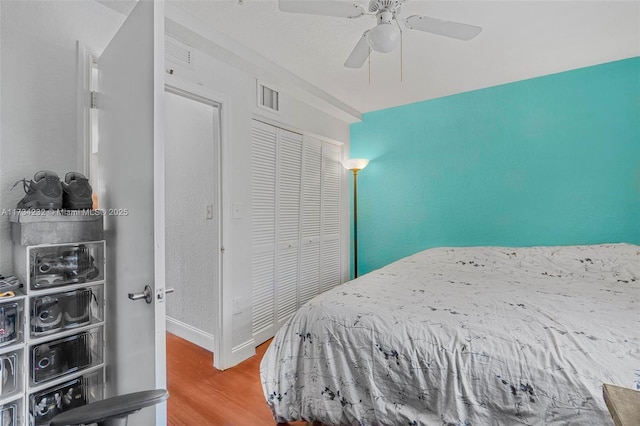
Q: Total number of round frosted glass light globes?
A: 1